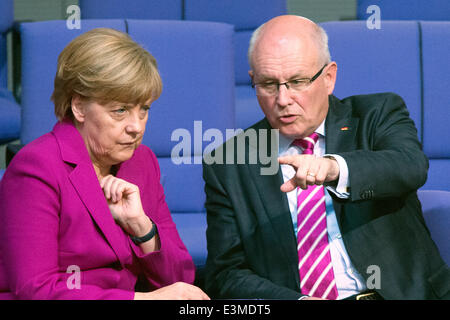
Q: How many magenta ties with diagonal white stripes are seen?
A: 1